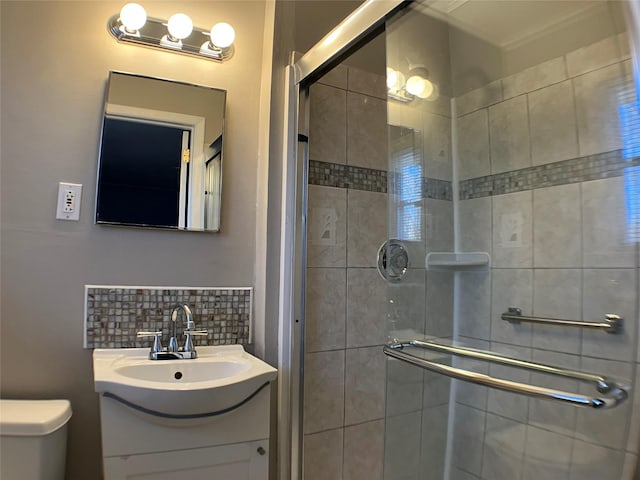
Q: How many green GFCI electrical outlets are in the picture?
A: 0